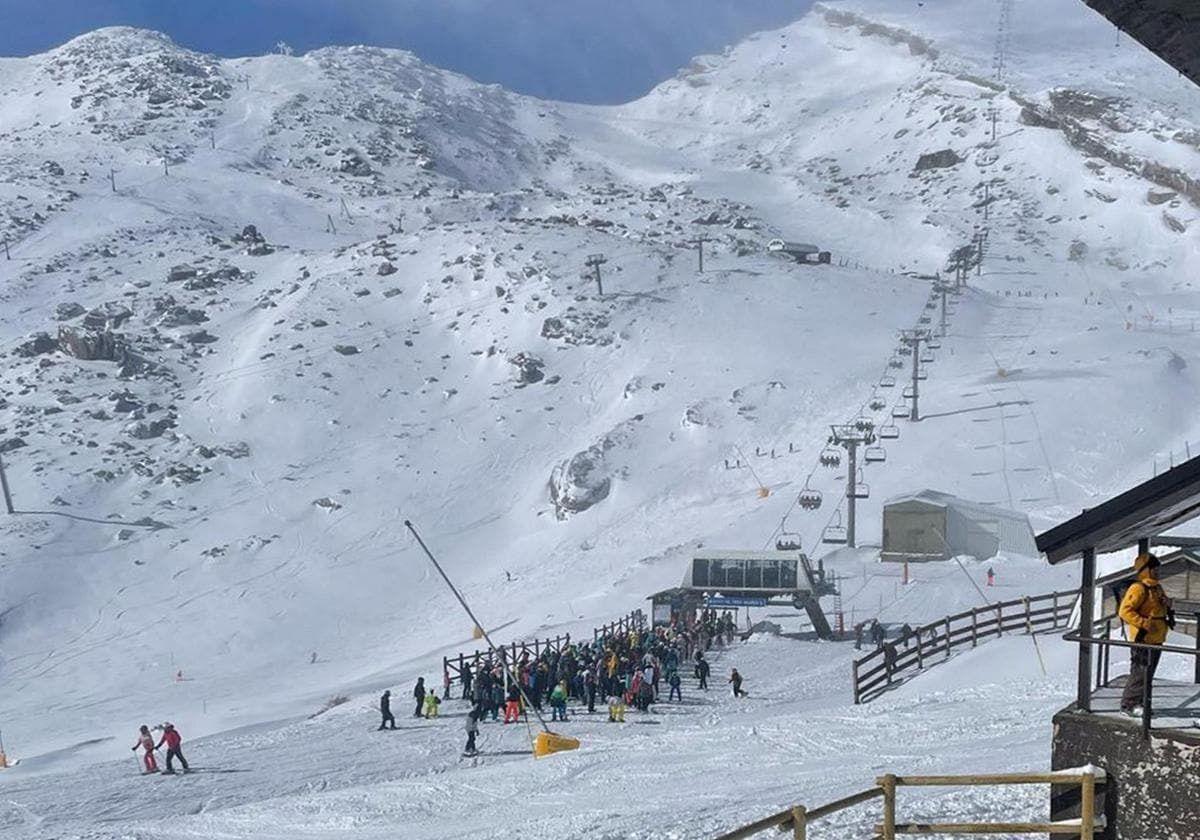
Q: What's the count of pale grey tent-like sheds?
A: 1